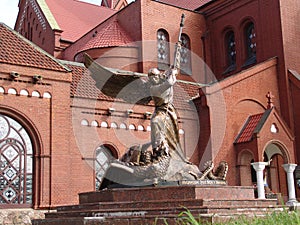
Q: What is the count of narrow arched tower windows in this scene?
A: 4